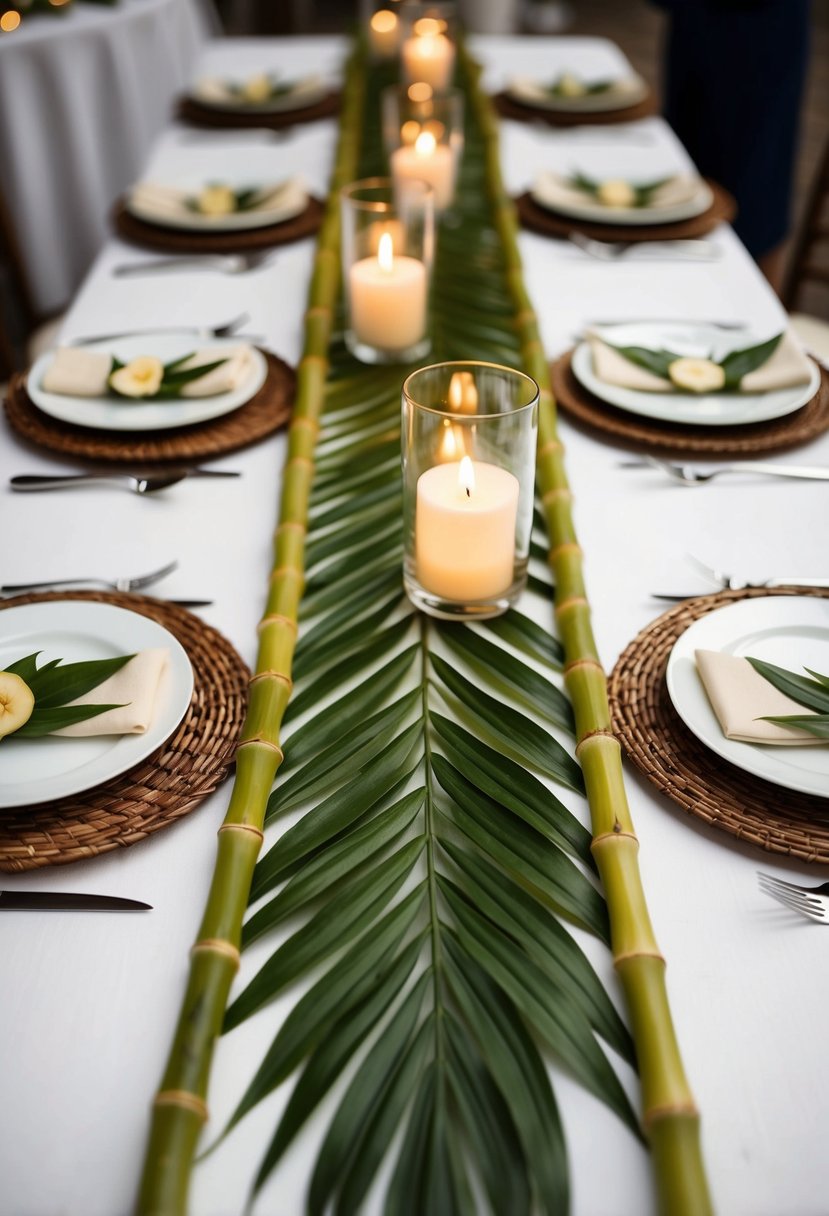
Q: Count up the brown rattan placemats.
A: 8